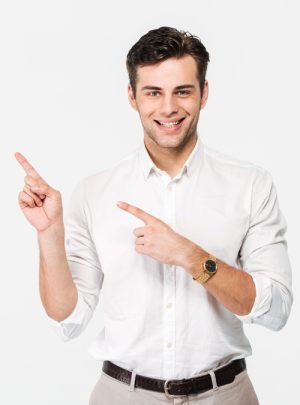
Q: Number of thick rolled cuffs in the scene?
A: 2